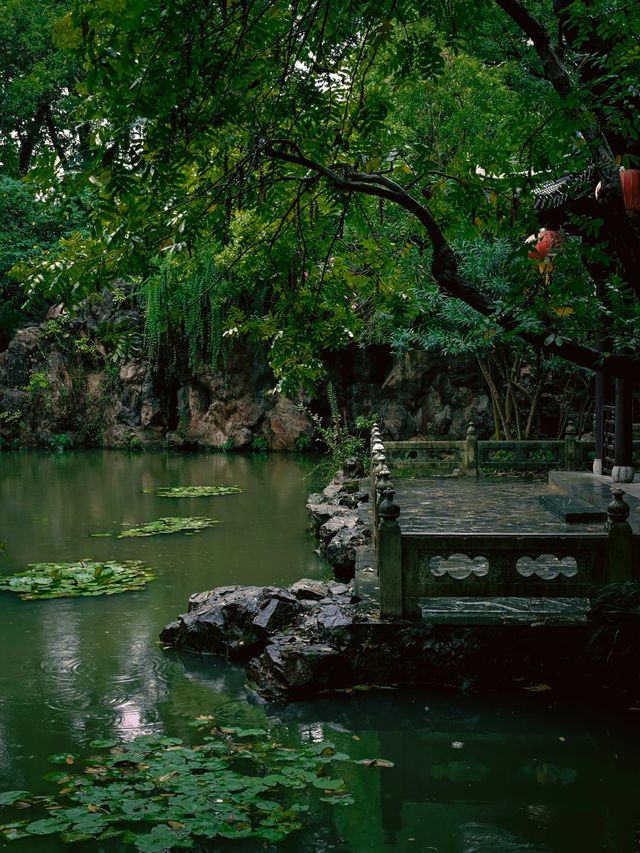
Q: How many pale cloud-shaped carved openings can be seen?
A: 2